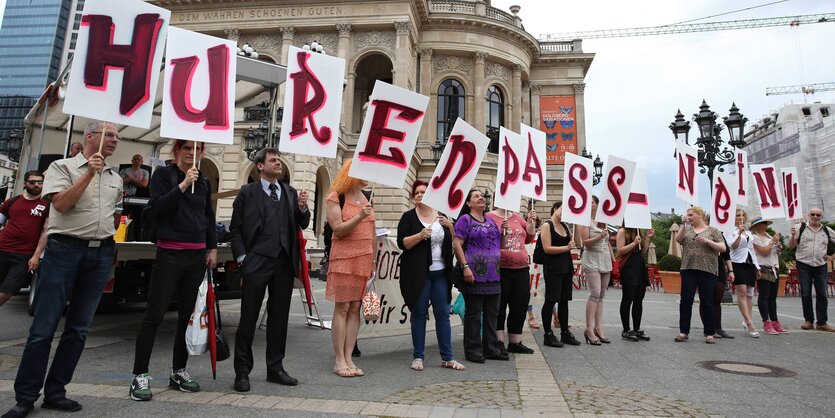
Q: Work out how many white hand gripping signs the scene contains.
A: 15